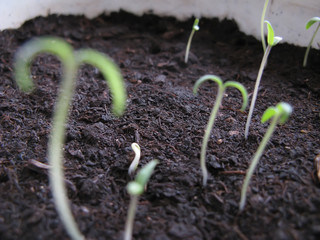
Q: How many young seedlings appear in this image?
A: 9